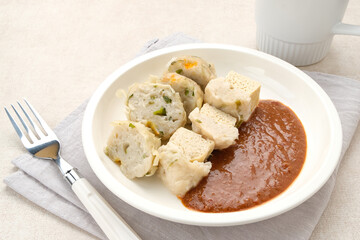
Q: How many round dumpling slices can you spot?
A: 4